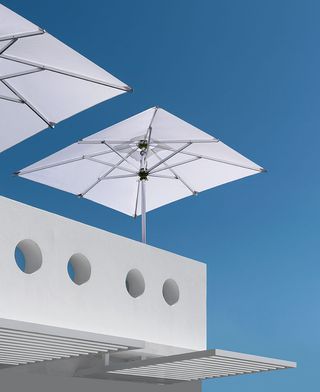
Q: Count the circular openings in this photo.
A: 4